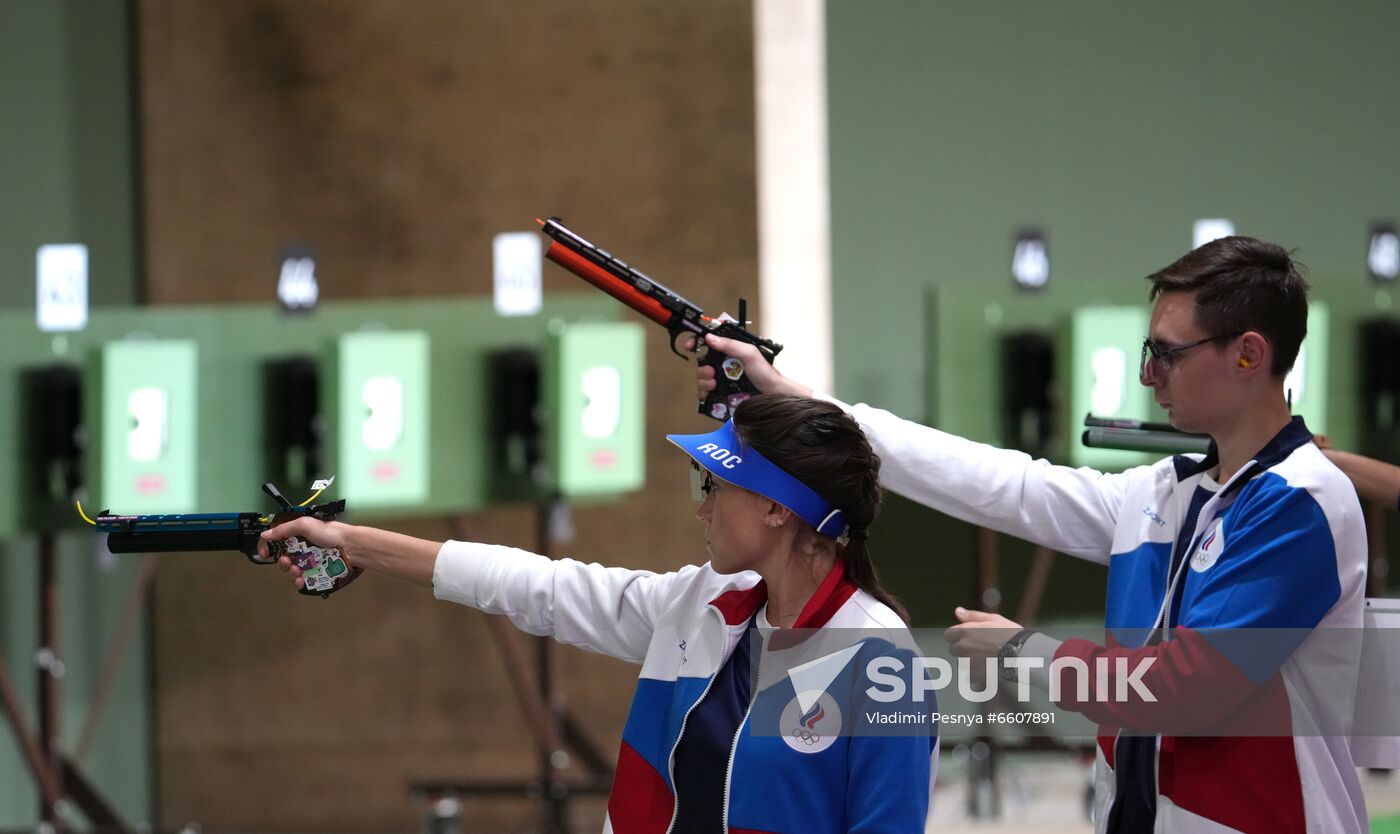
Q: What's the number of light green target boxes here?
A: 5